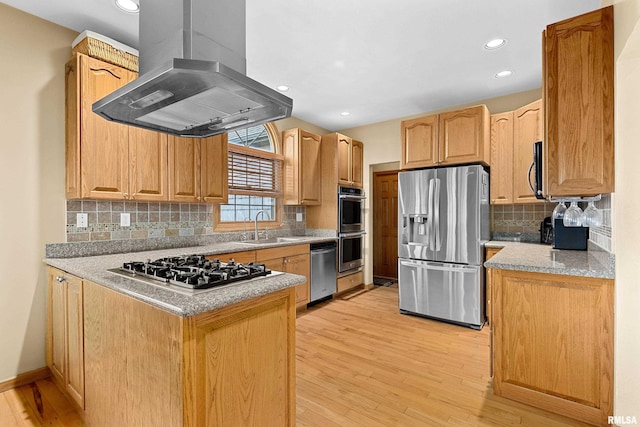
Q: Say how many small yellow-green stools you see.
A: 0